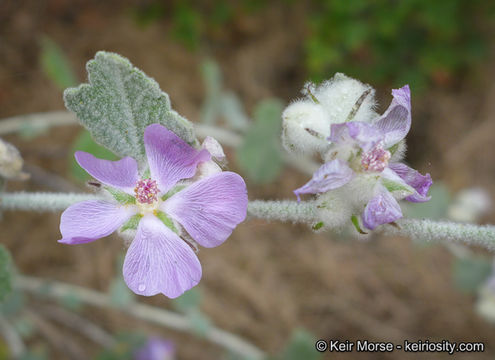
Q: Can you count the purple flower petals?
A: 10